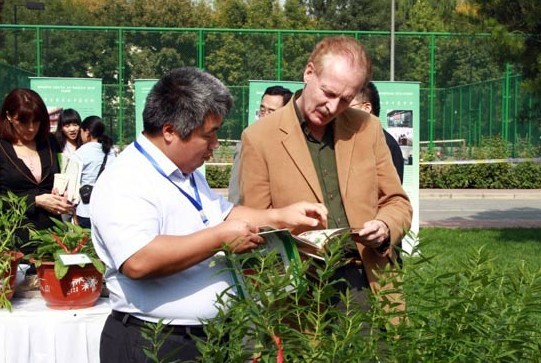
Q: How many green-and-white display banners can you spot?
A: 4